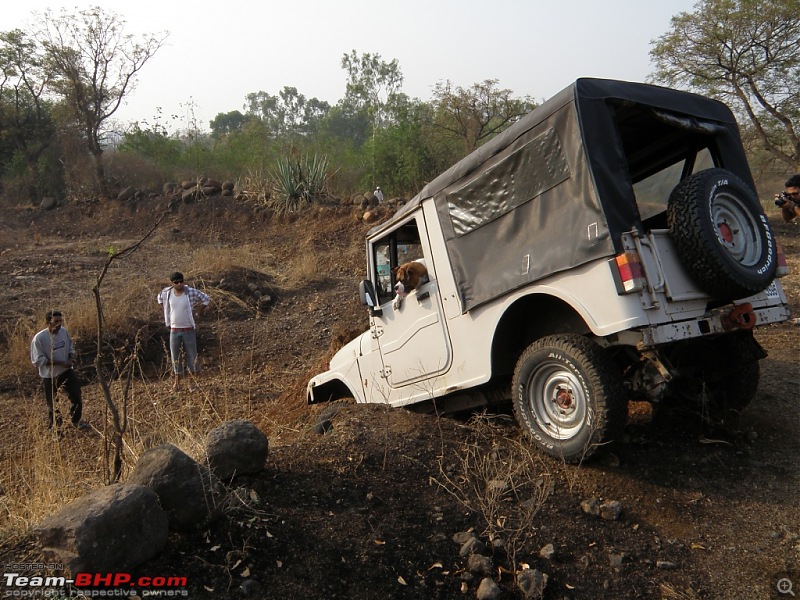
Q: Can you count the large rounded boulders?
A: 3